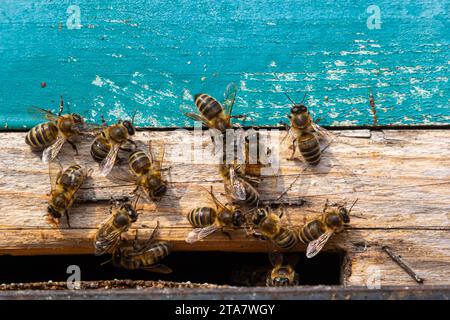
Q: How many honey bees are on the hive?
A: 14